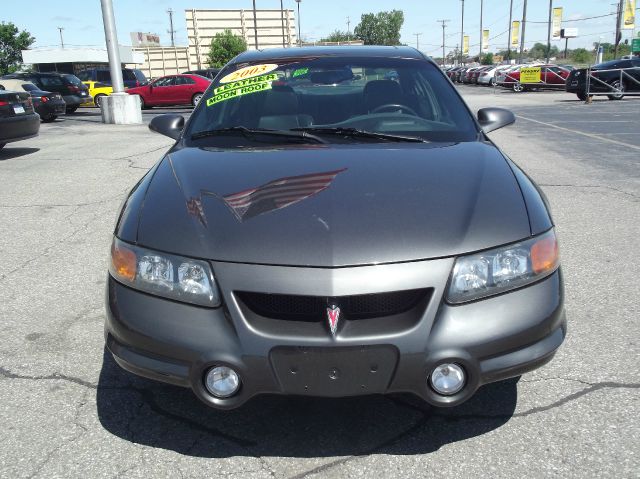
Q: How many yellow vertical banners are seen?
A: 5